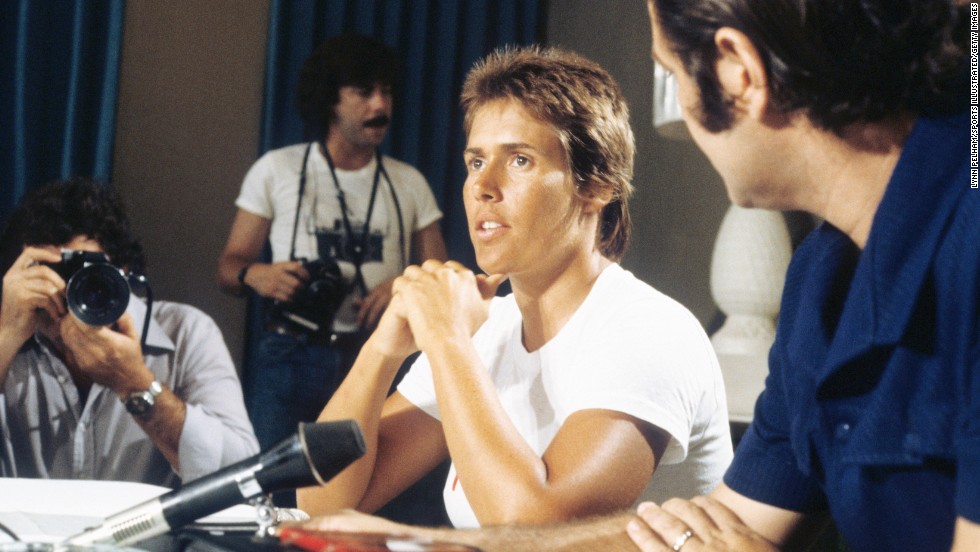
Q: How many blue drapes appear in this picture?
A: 2